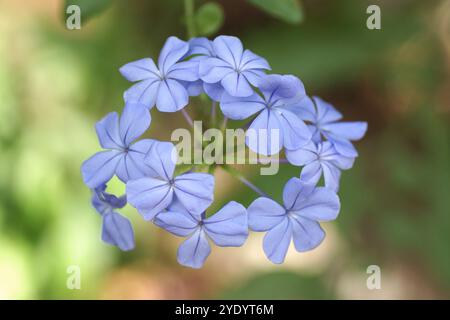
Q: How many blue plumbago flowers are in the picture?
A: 11